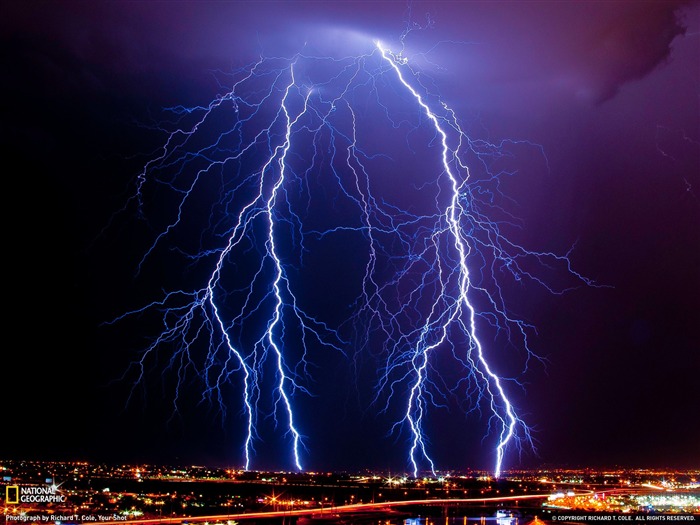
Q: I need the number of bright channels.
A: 4